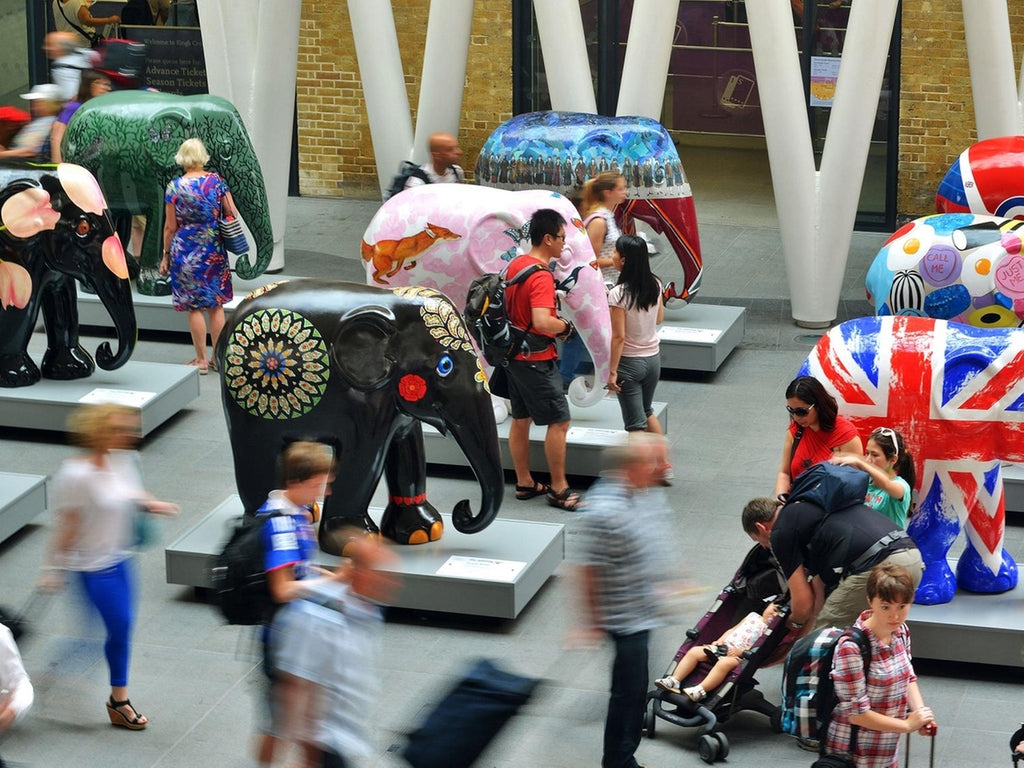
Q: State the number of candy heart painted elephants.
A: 1